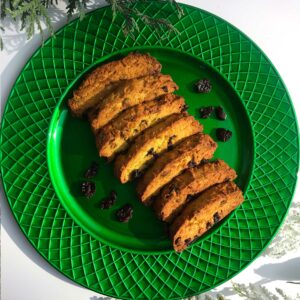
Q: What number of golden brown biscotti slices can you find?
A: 7